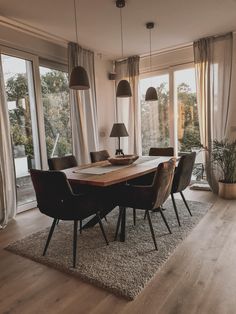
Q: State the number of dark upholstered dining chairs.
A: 6